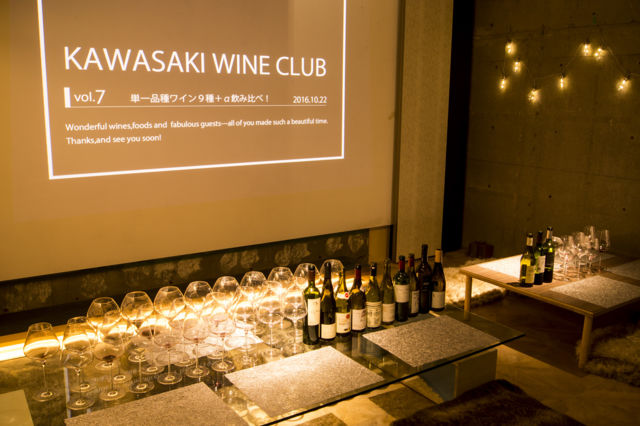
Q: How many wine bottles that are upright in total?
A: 13